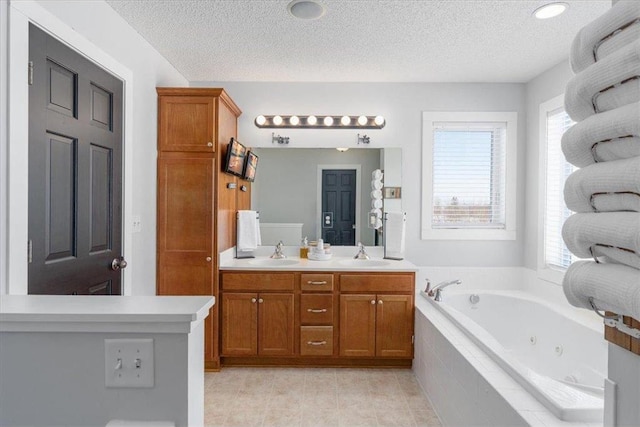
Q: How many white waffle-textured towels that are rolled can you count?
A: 6